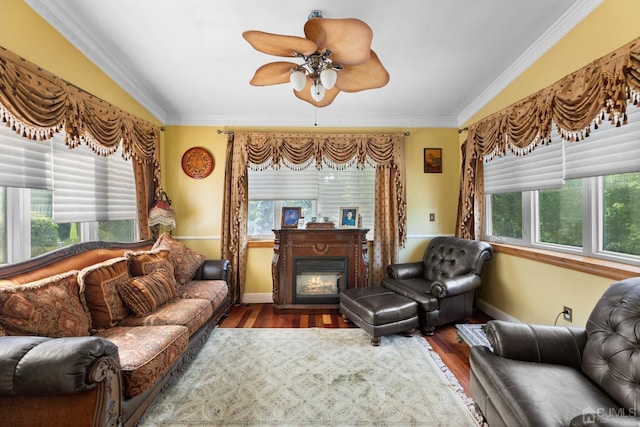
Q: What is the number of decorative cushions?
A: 5